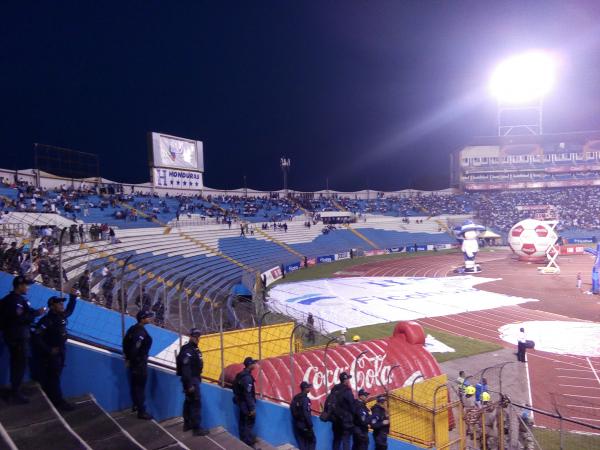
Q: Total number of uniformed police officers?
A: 9